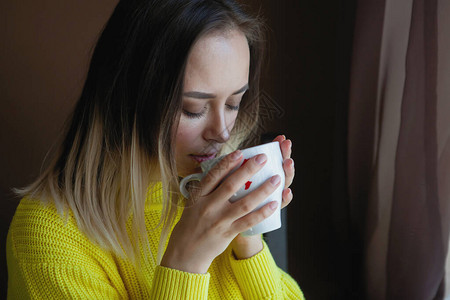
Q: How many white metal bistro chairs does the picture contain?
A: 0